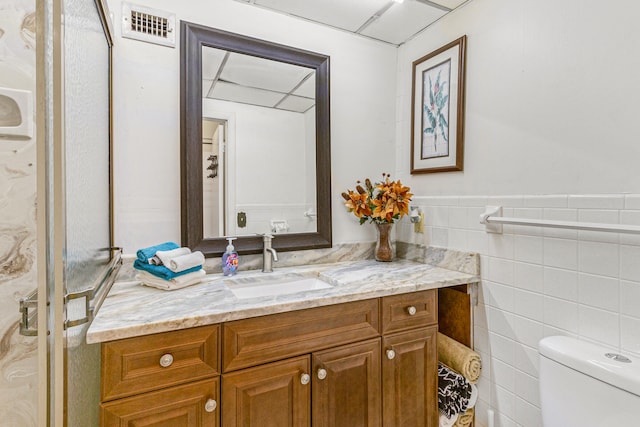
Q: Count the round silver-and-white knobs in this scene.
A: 6